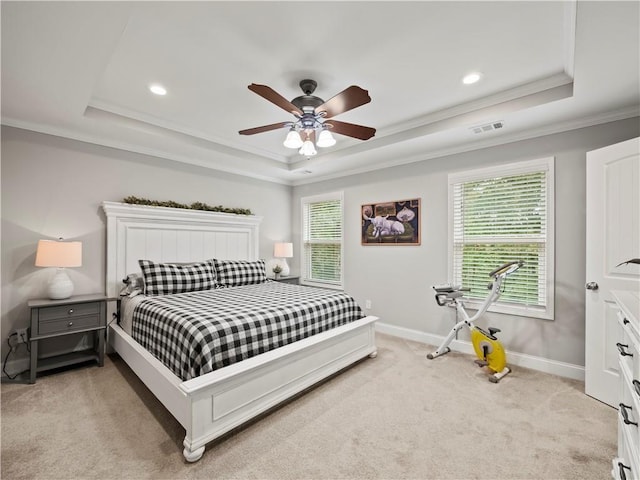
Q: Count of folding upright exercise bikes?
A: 1